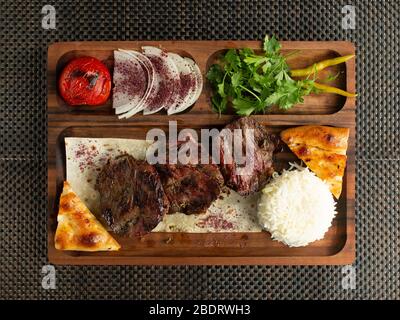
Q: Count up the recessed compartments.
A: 3